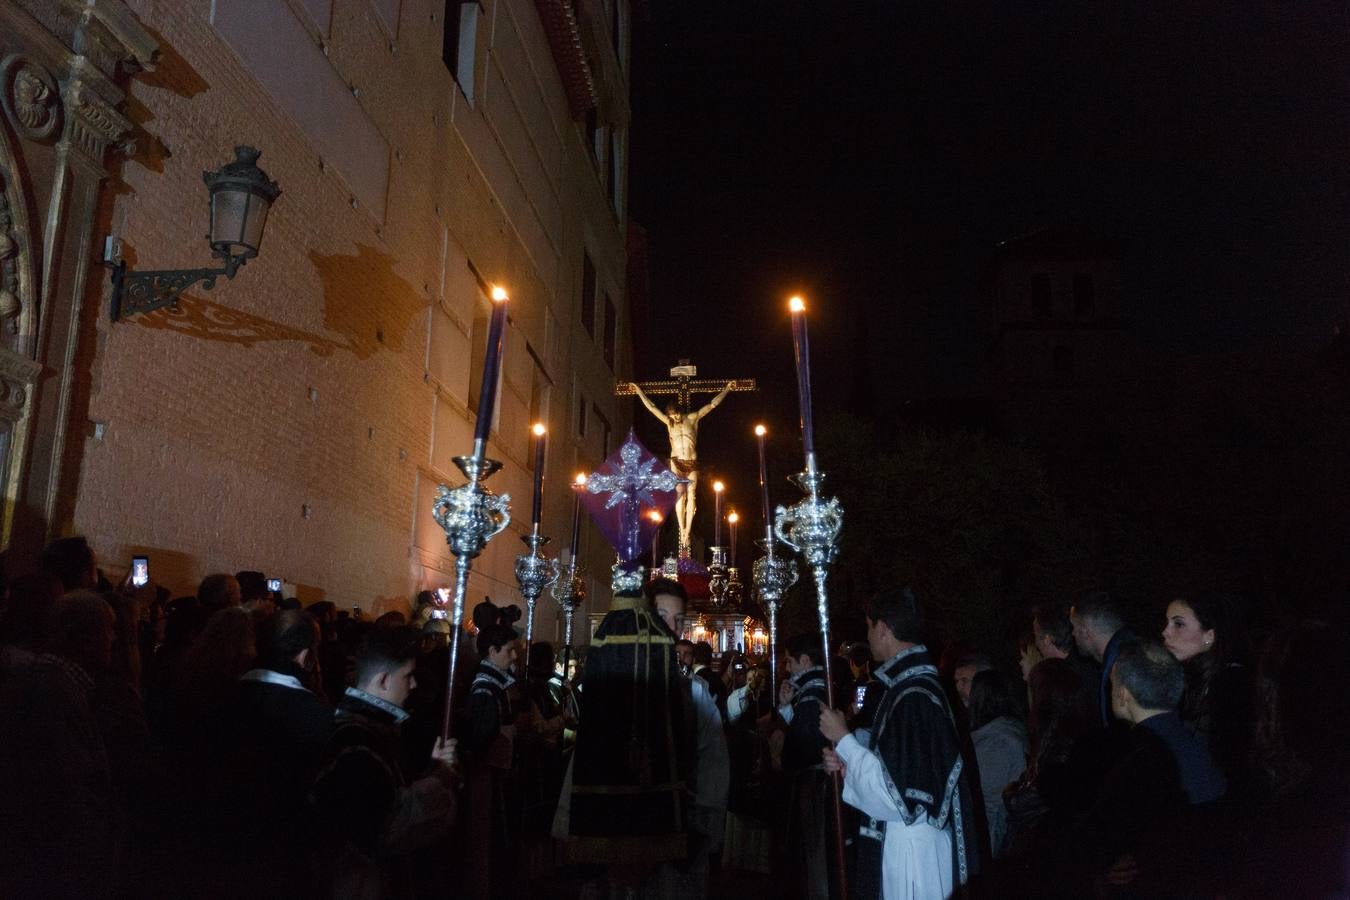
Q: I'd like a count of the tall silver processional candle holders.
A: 5